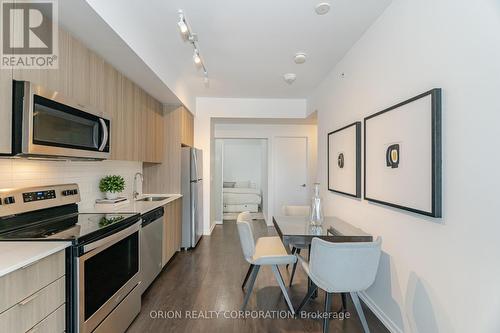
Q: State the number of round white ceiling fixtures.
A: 3